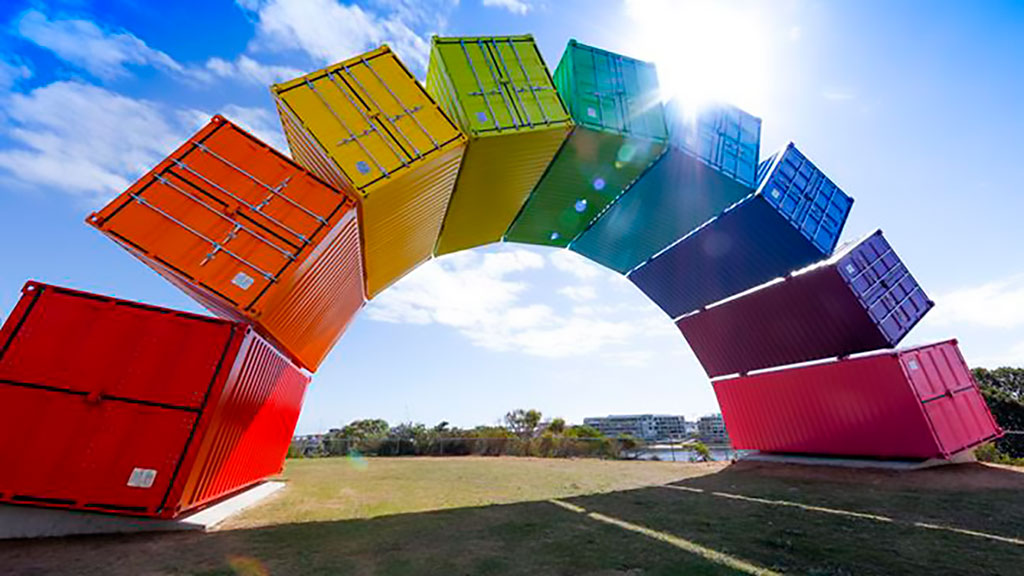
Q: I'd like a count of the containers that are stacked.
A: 9